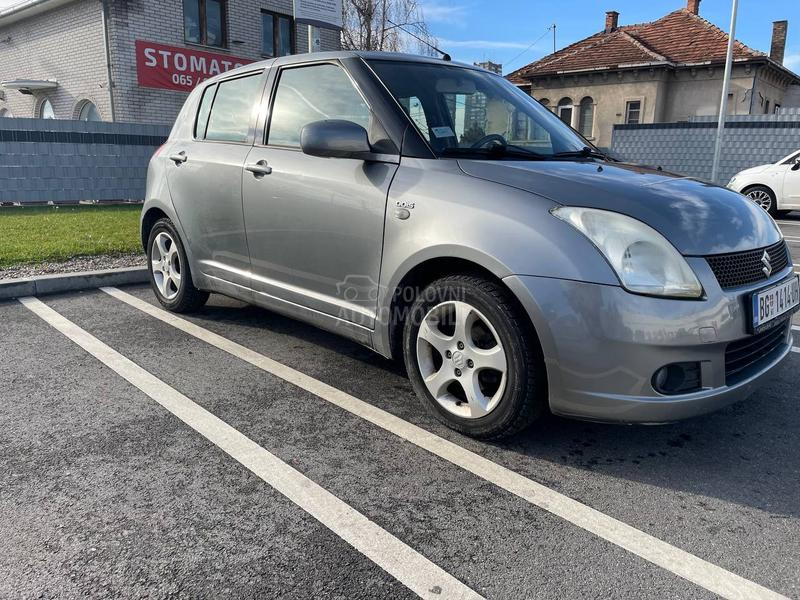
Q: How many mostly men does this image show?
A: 0